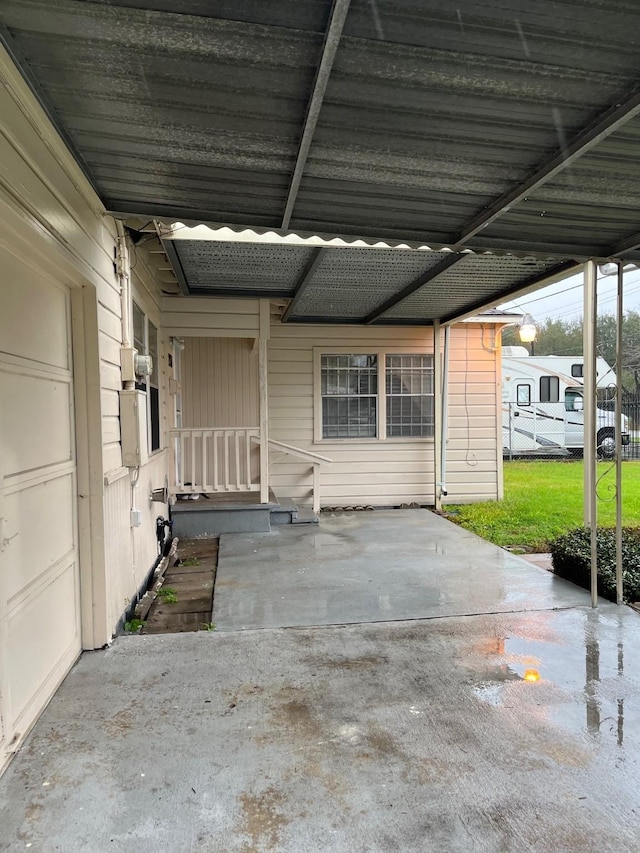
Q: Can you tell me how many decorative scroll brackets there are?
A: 2